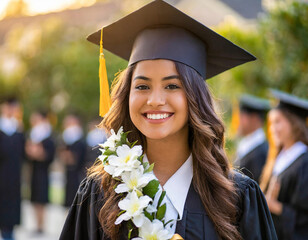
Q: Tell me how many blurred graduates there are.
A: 6